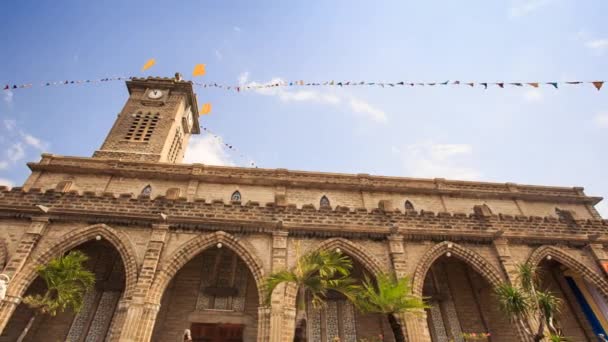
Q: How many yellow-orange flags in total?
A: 3